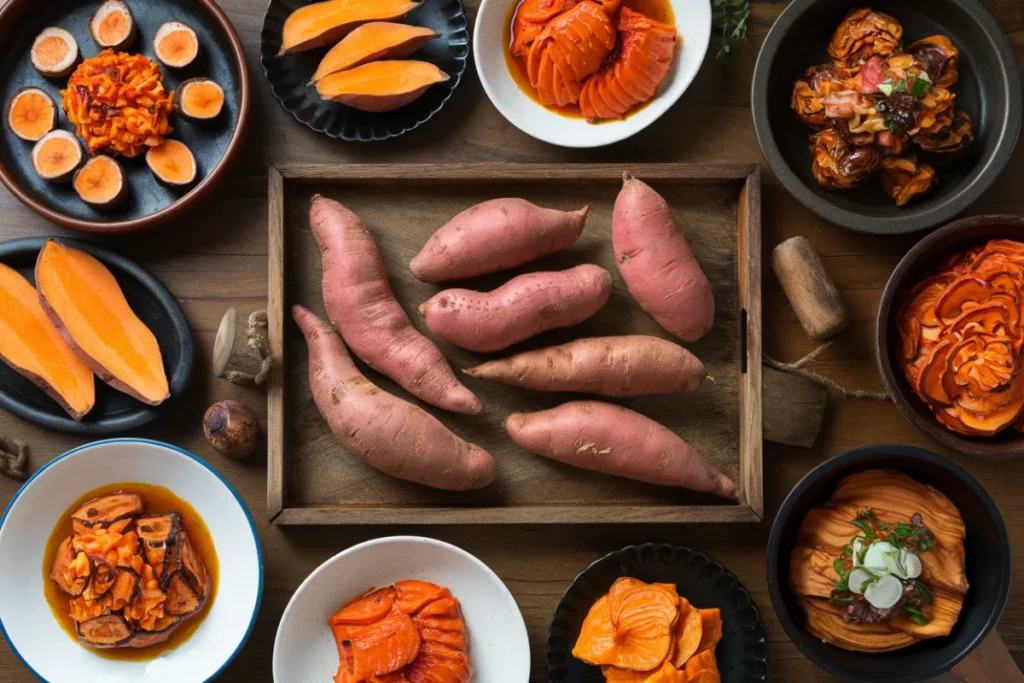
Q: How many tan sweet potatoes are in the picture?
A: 1